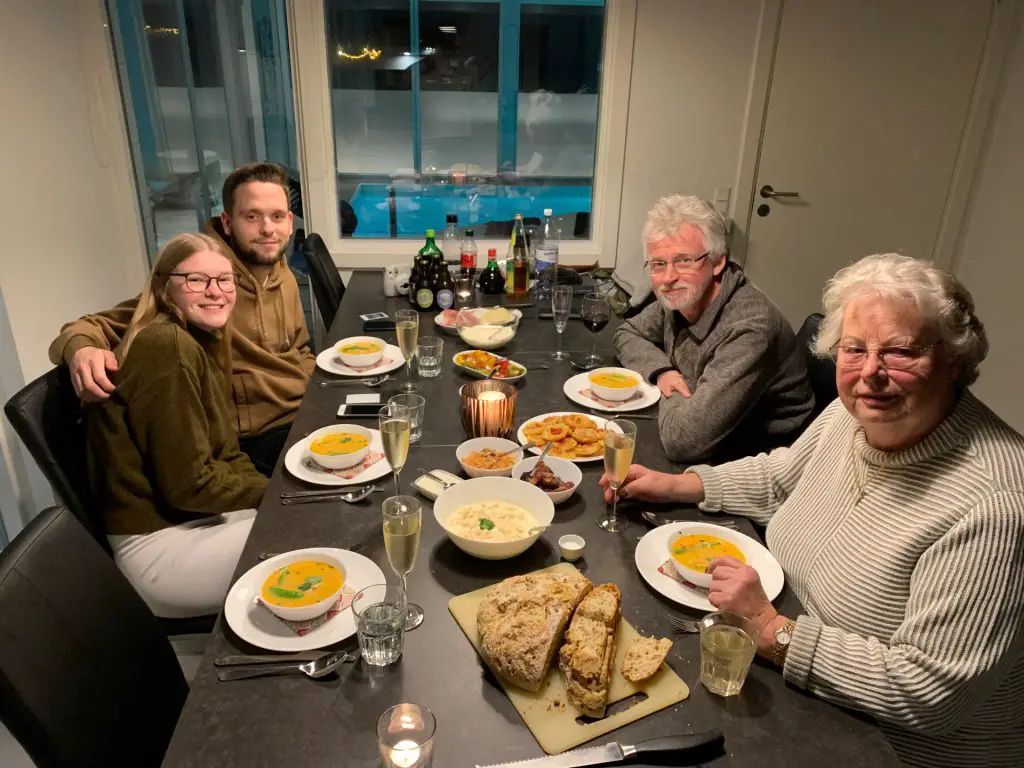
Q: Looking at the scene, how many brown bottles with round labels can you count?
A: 2